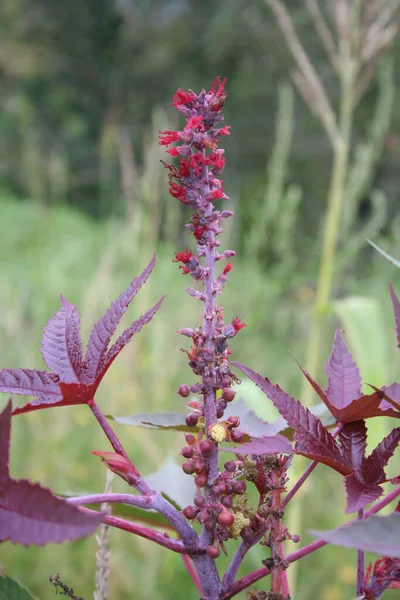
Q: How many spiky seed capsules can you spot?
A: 0